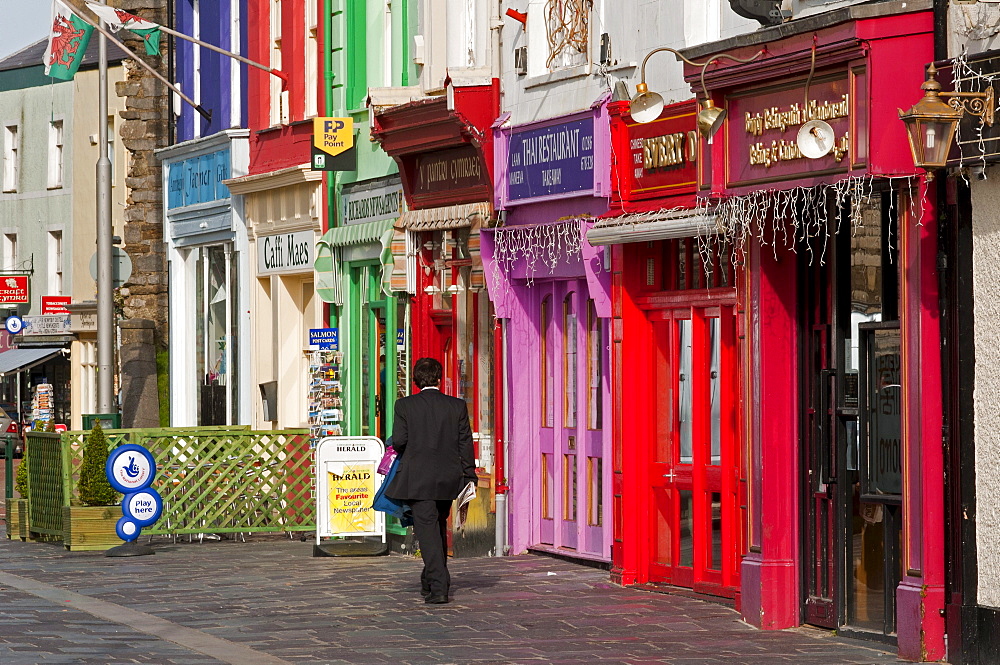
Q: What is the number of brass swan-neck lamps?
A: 3